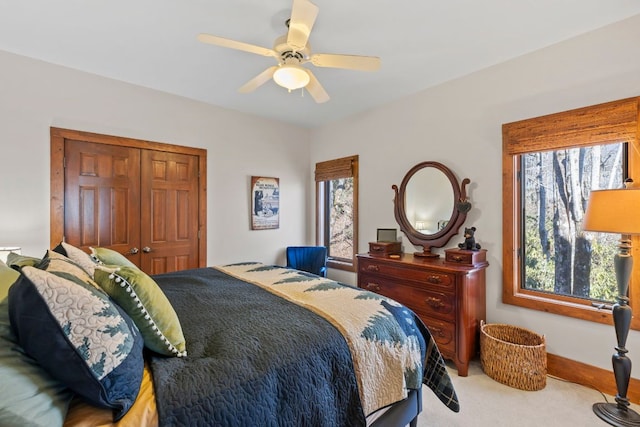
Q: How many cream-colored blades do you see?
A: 5